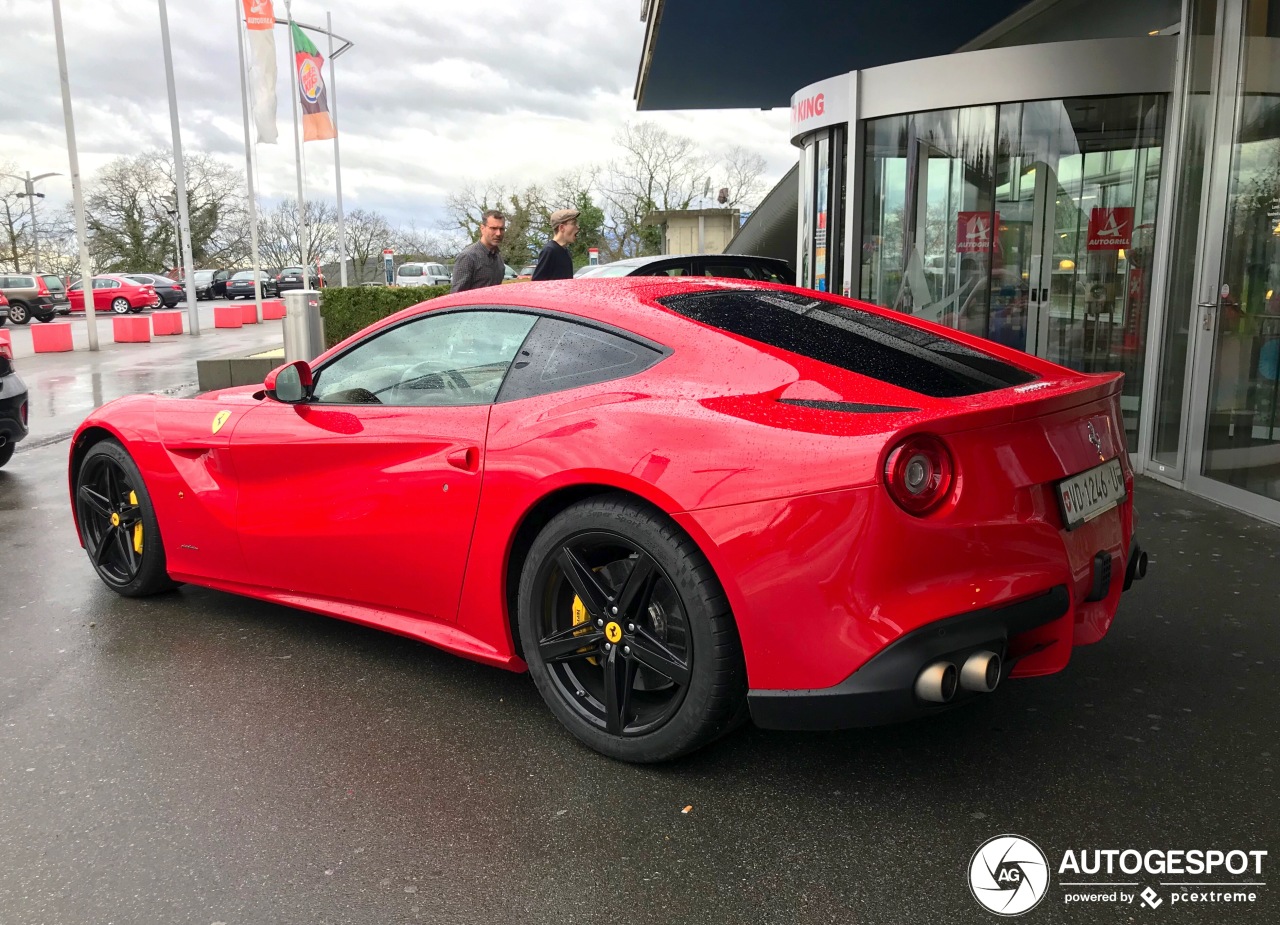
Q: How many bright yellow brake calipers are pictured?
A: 2